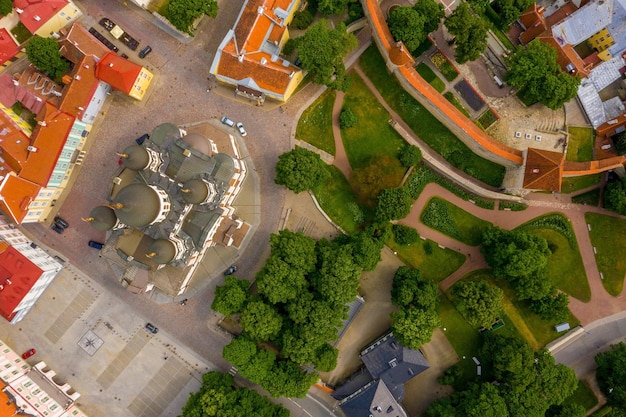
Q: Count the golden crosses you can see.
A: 5